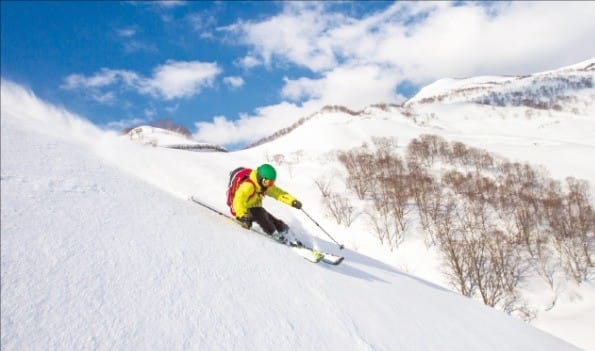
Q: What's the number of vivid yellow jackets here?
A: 1